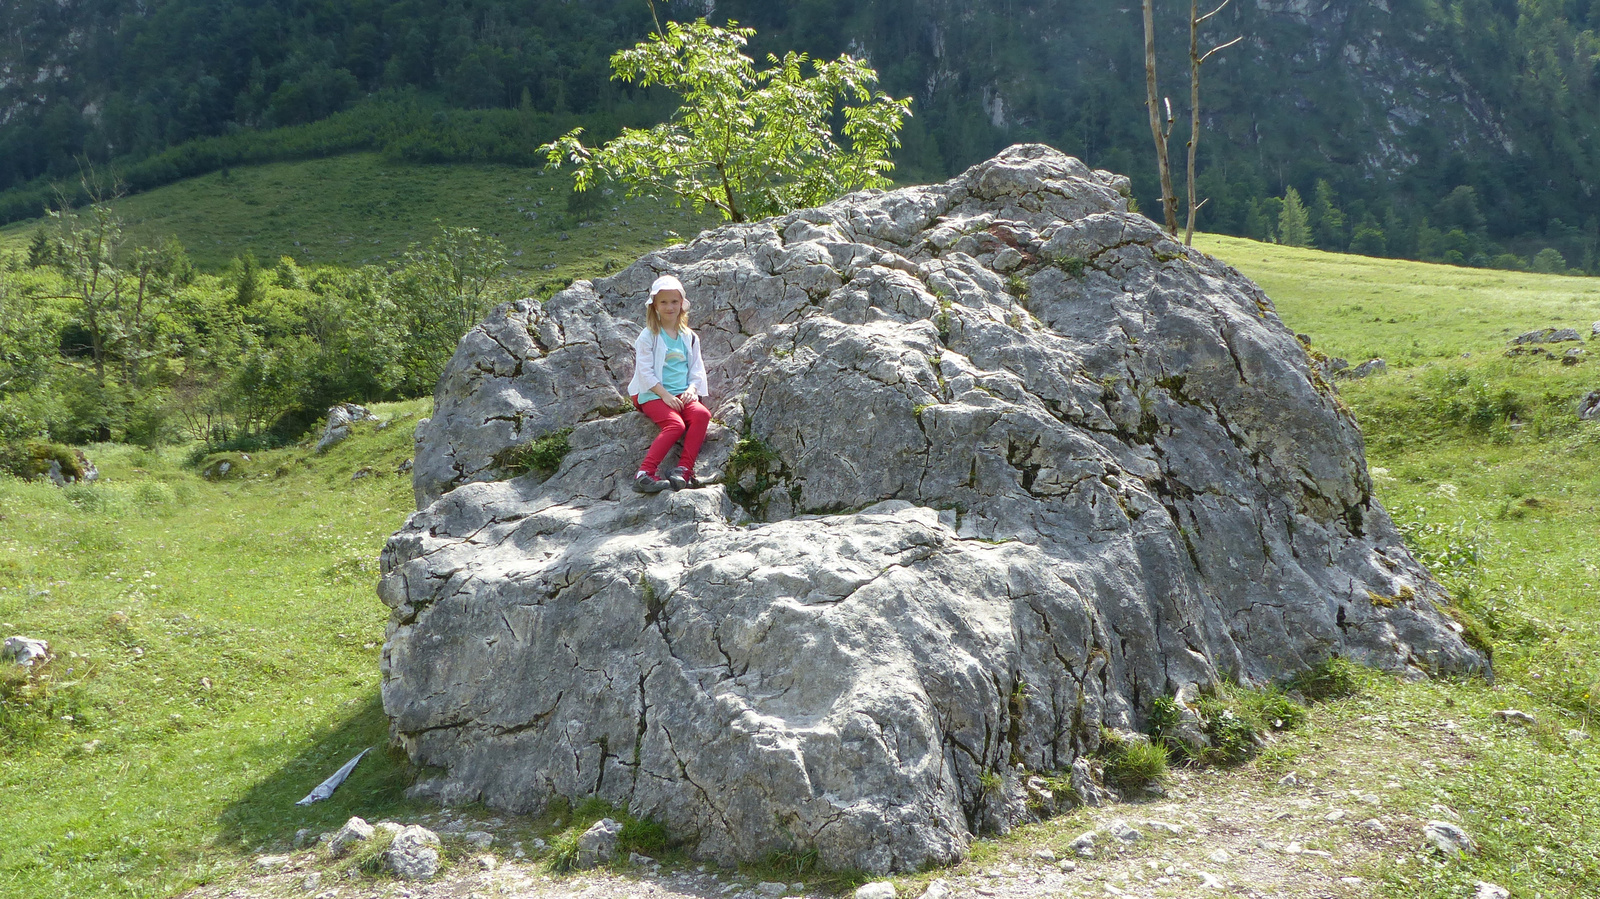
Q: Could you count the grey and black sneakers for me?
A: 2